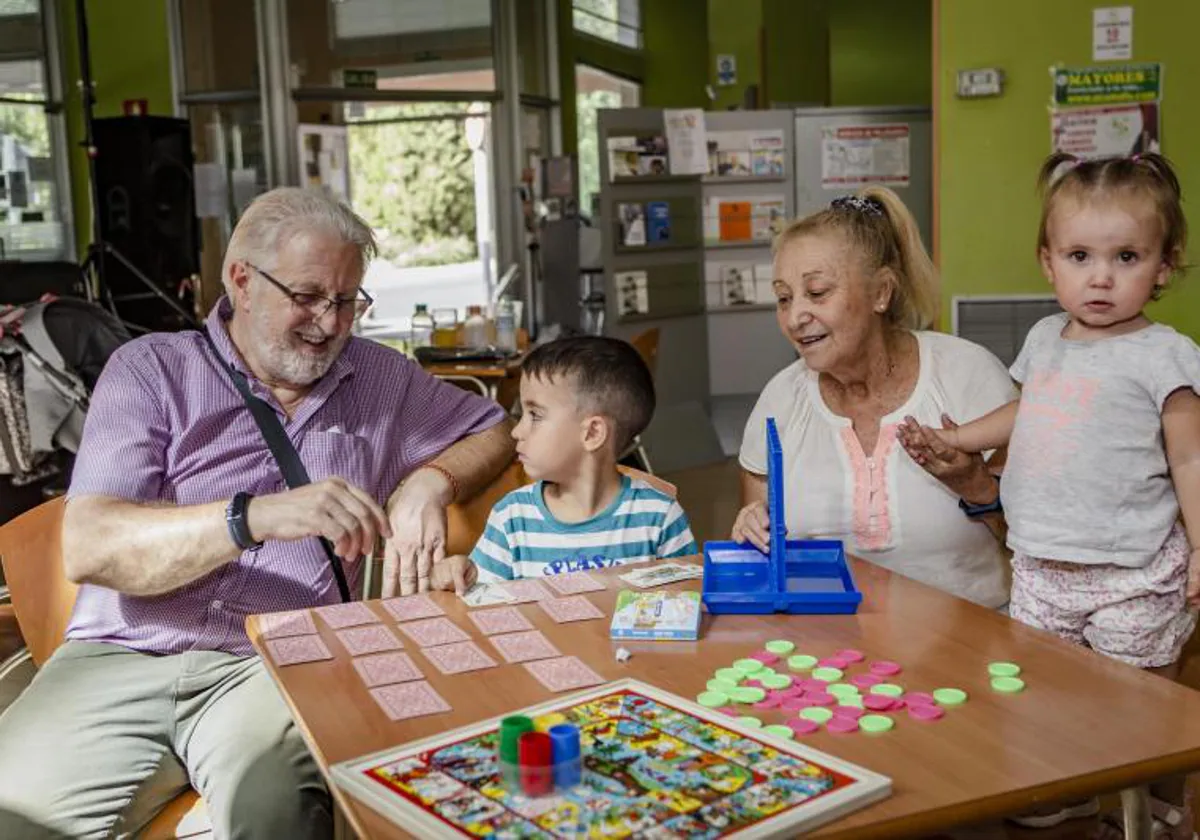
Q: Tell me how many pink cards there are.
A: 15